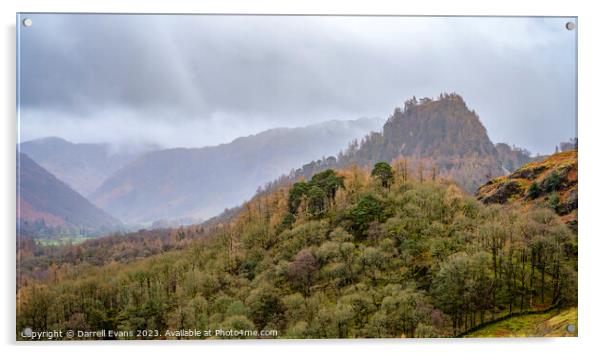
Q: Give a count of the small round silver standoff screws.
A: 4